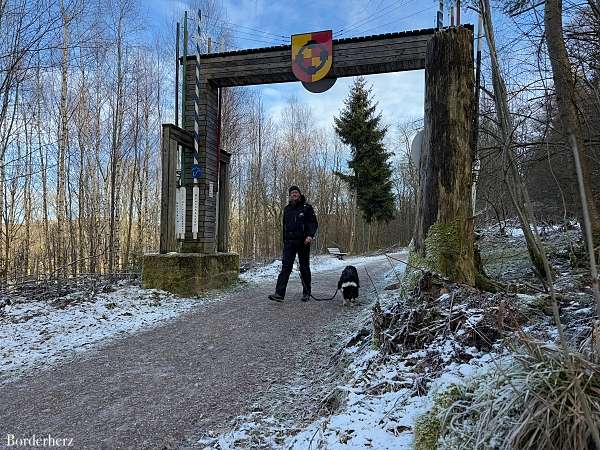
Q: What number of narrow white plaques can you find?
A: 3